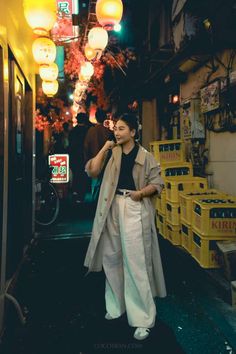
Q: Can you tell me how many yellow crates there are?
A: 11